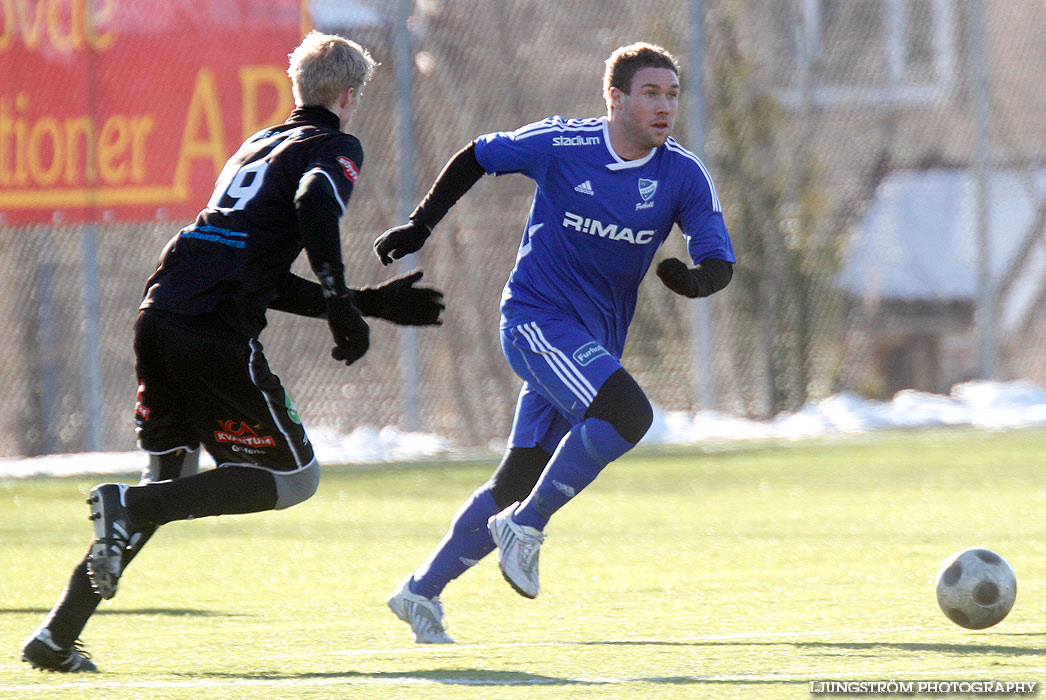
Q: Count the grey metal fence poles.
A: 4